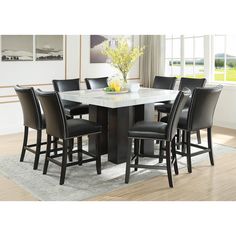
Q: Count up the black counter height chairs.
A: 8